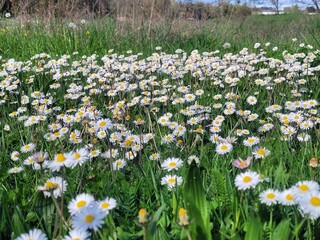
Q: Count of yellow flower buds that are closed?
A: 2